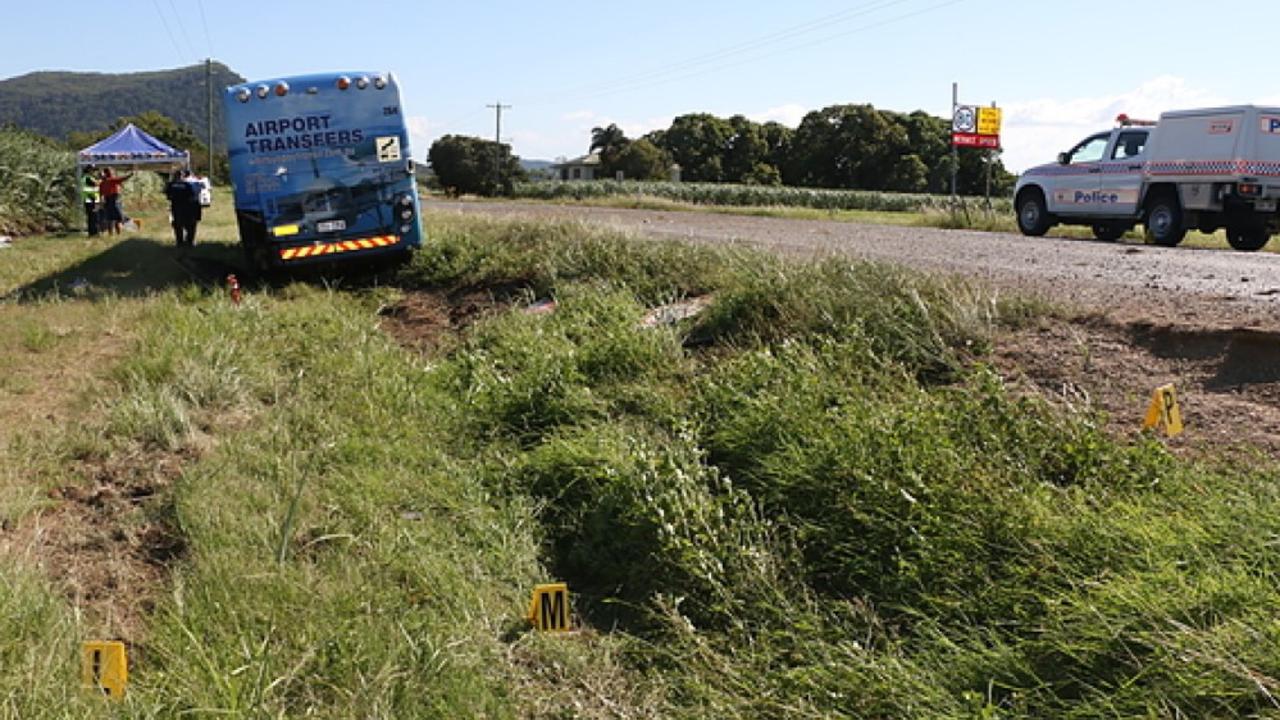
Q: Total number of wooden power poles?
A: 2